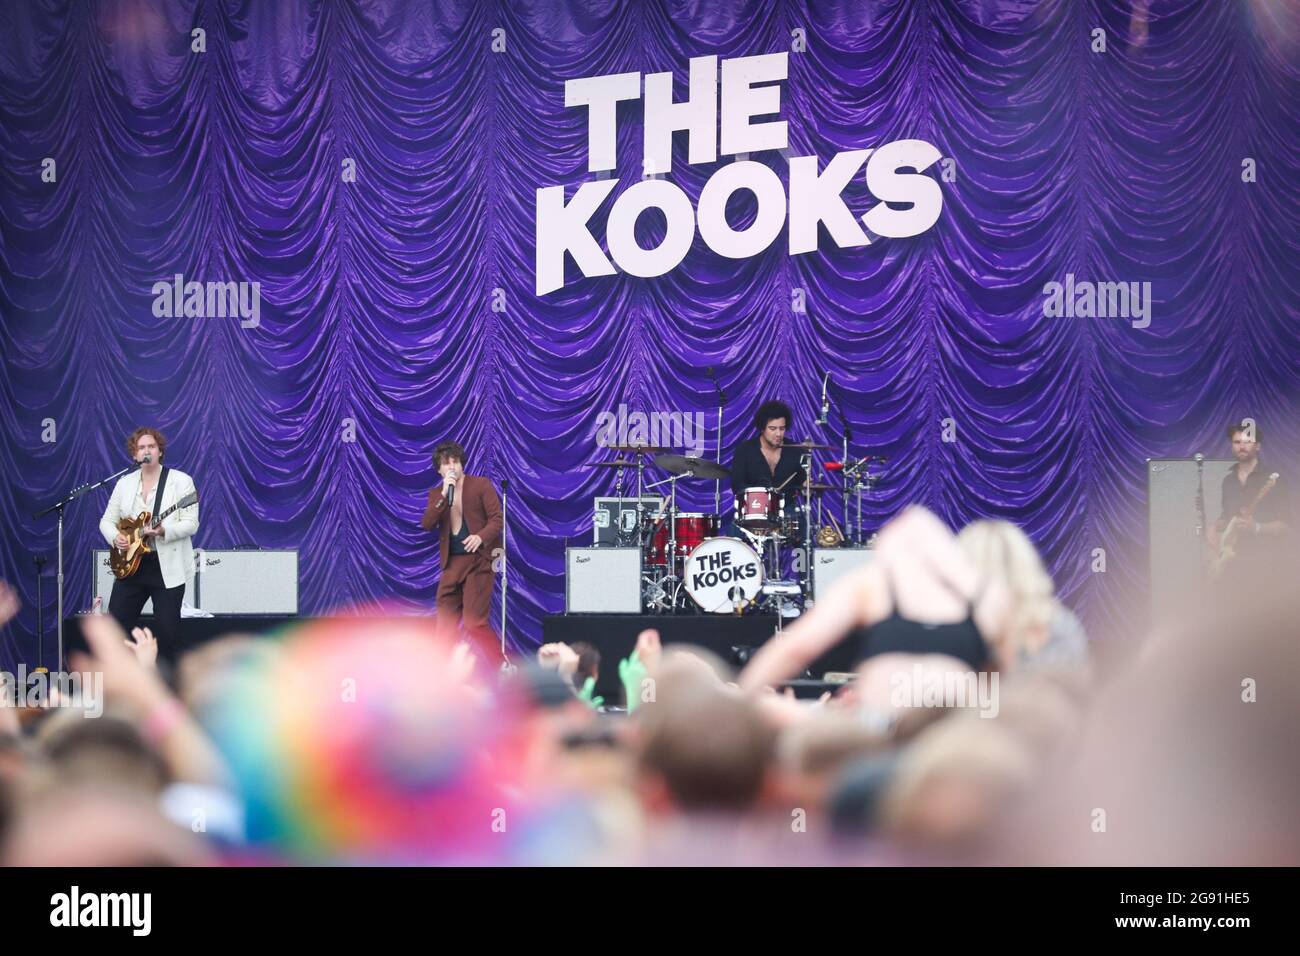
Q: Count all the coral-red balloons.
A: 0